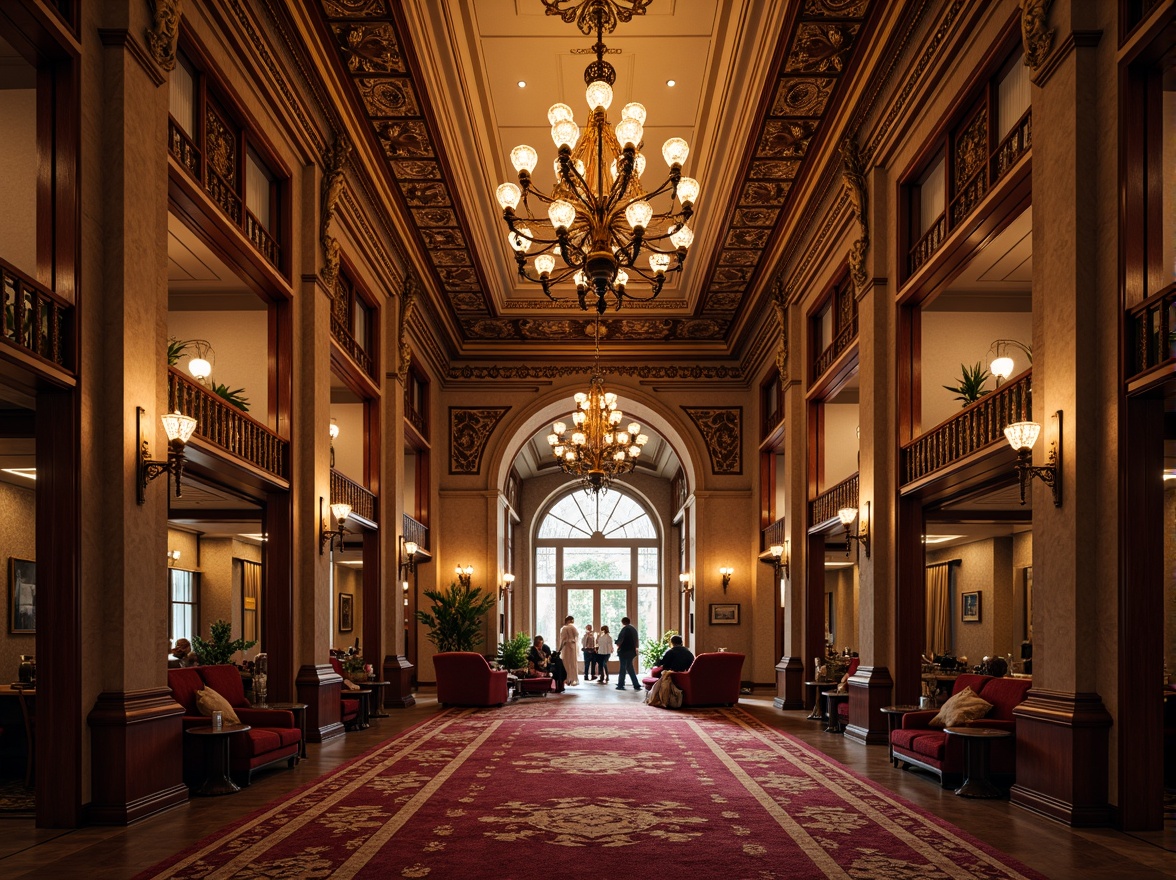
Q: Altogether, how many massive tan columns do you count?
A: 6